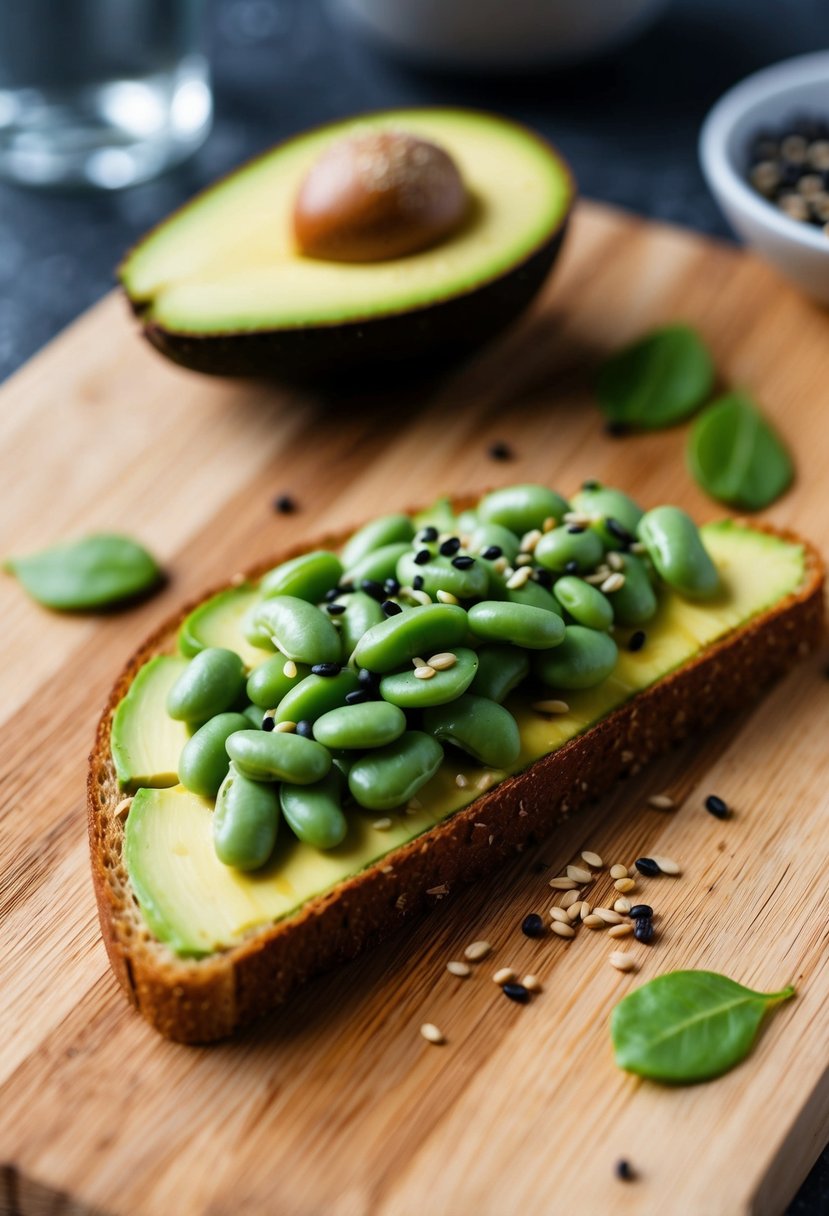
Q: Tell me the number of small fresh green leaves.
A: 4